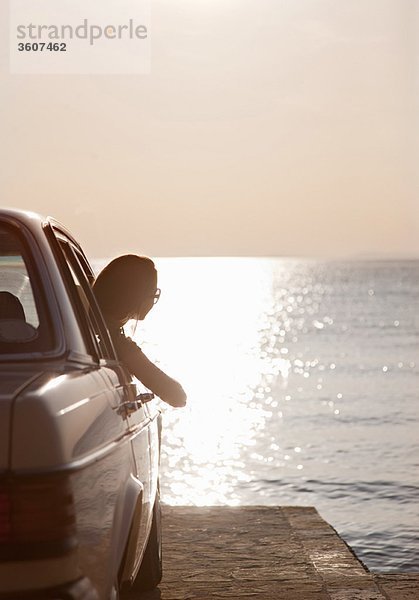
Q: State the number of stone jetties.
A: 1